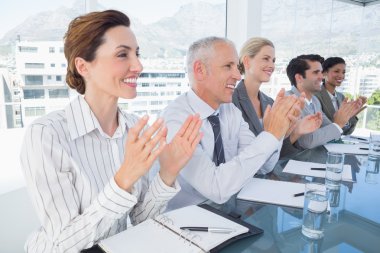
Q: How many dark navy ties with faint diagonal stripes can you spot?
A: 1